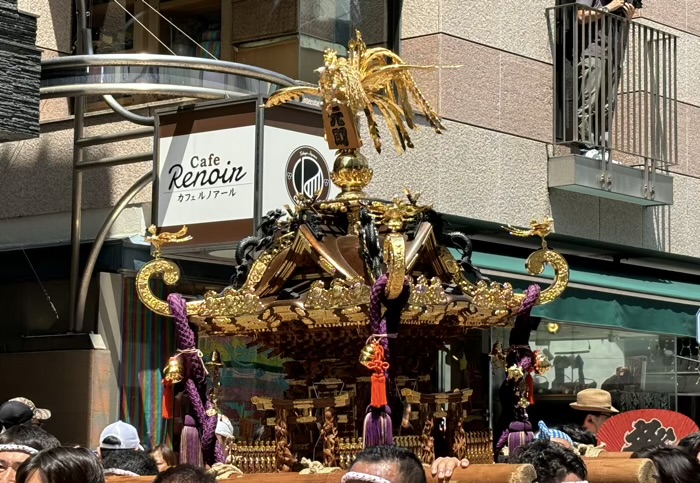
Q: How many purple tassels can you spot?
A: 3